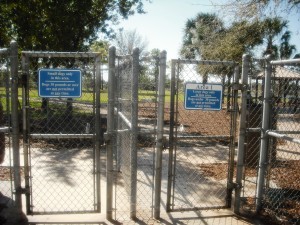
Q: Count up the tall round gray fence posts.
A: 6